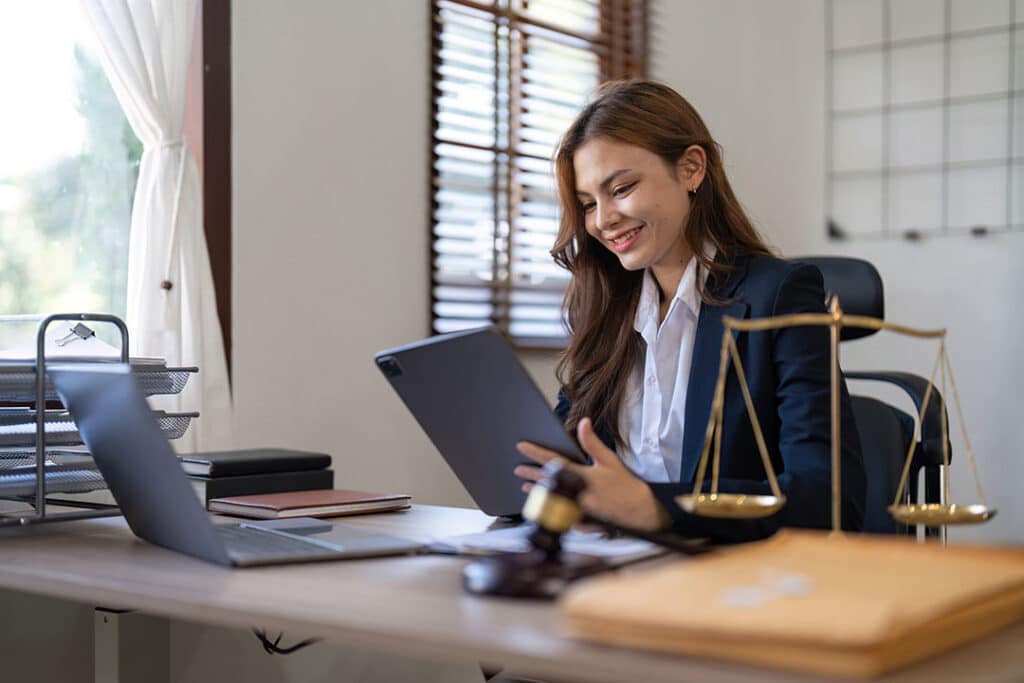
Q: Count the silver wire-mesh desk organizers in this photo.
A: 1